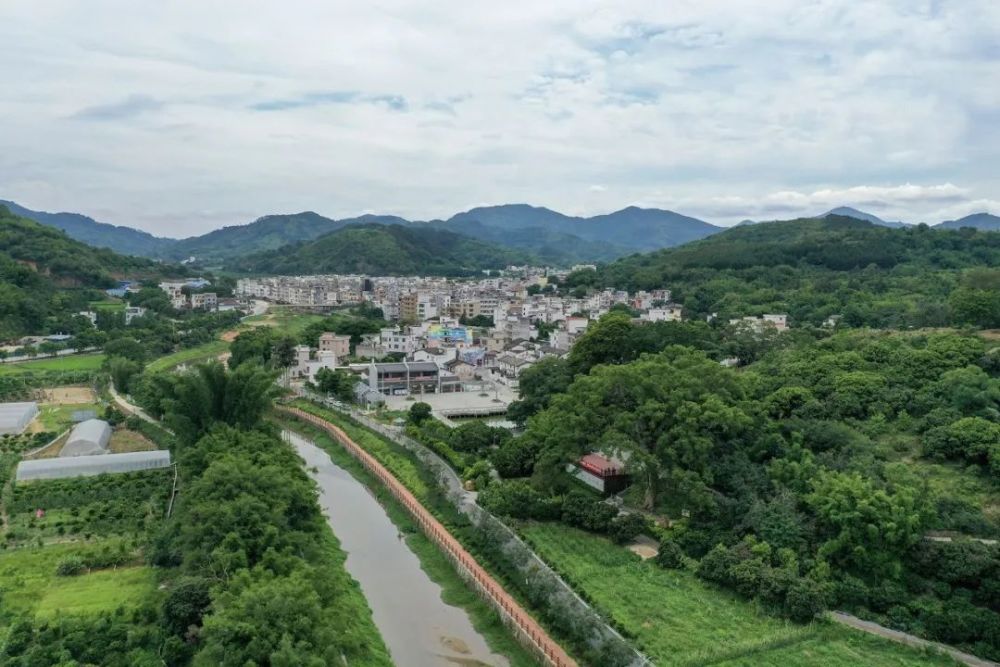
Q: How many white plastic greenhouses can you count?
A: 3